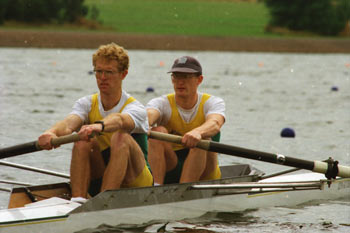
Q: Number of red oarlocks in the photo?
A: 0